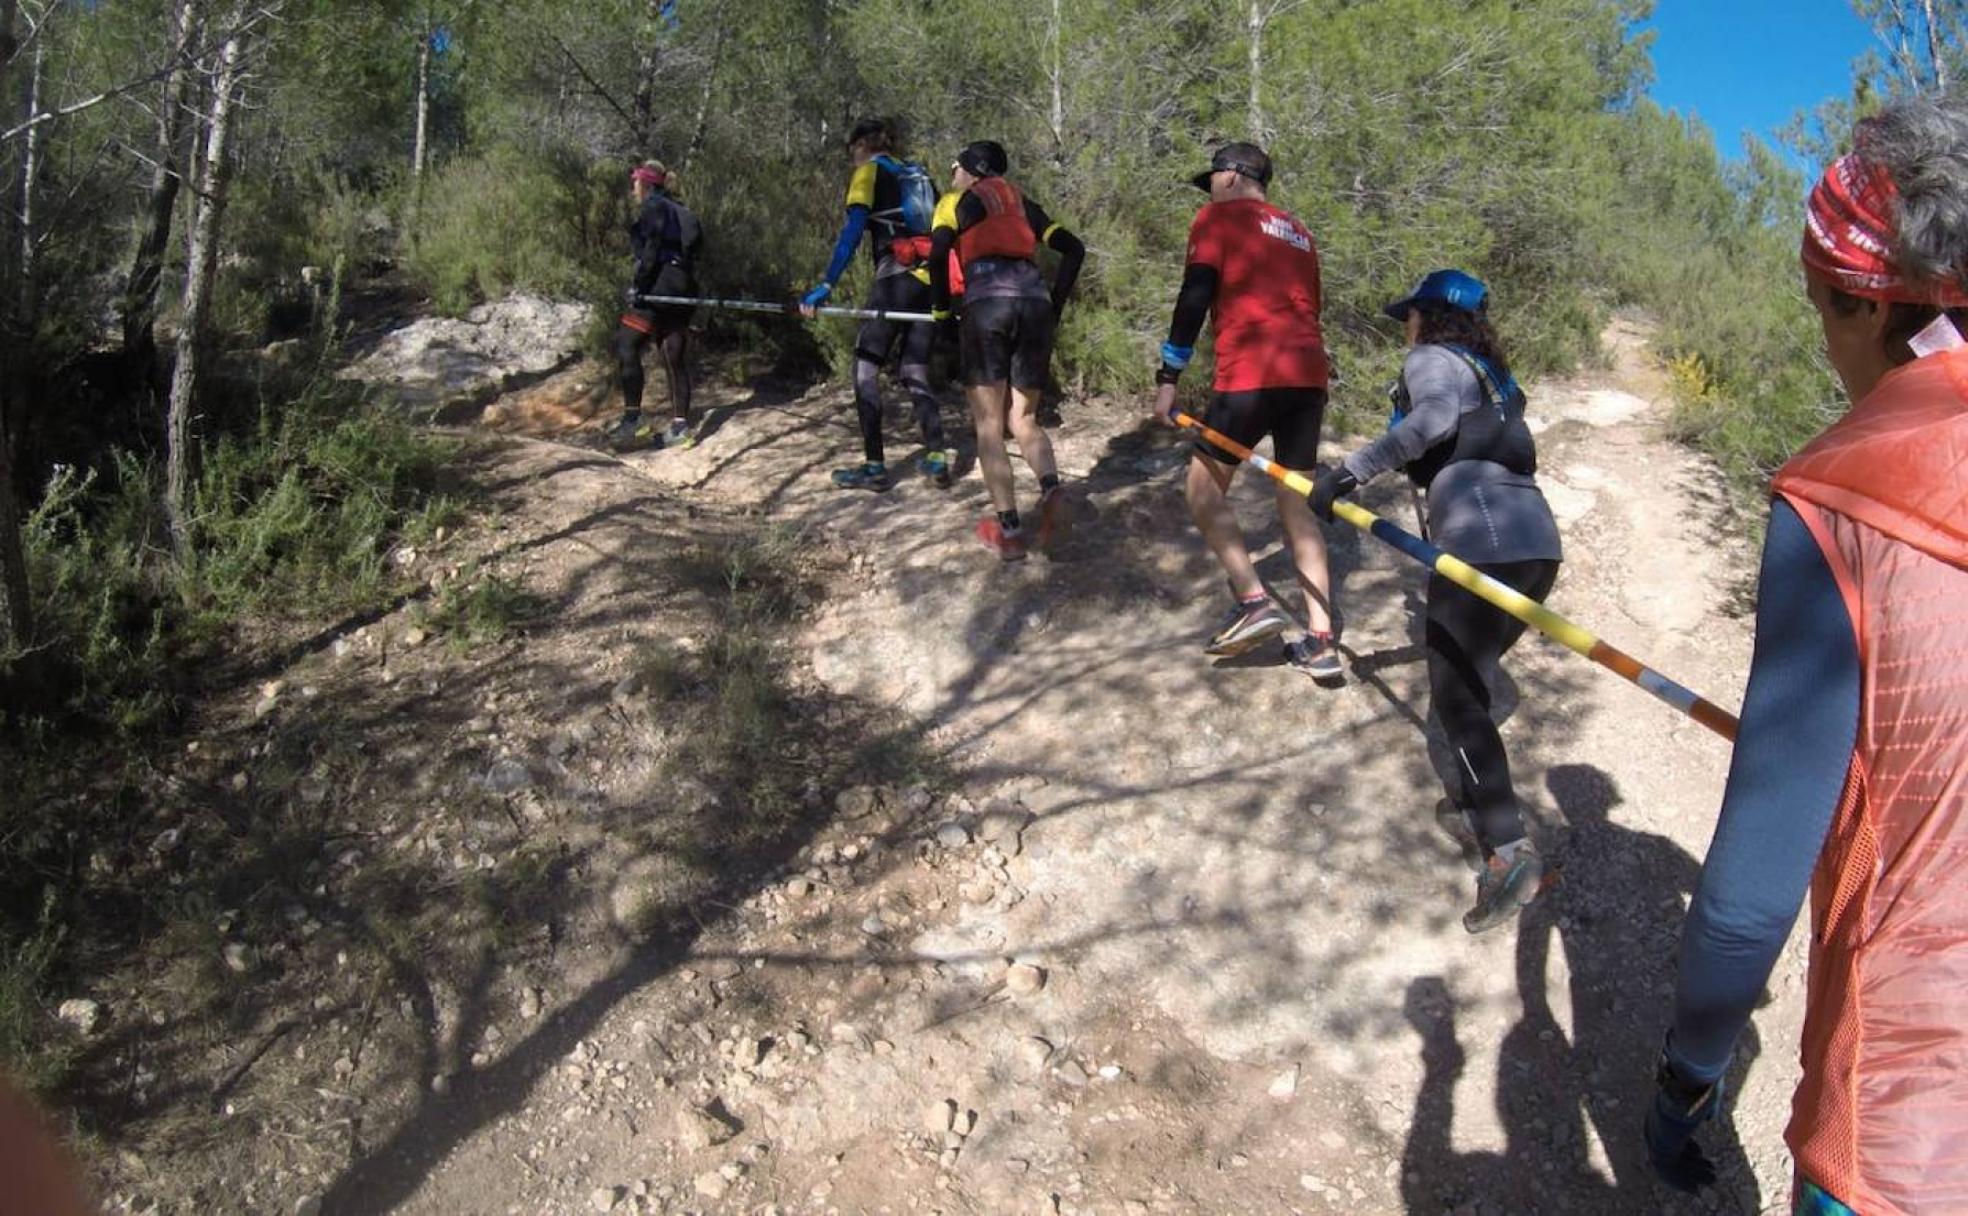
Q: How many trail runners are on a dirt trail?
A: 6